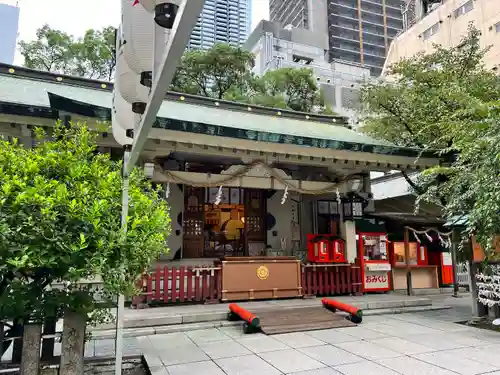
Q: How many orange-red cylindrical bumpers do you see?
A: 2